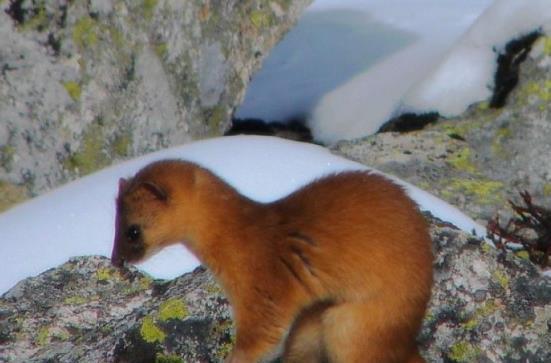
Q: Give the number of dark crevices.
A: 3